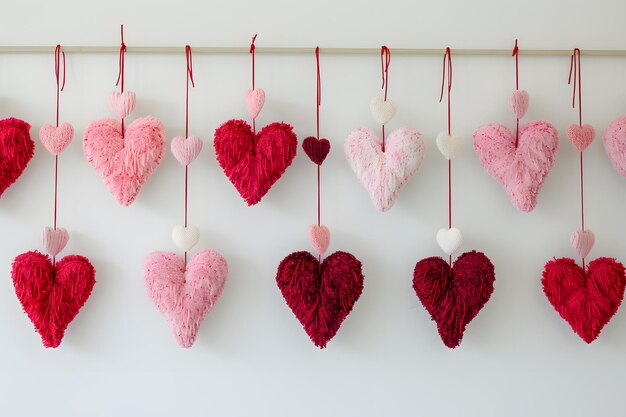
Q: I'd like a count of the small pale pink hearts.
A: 9